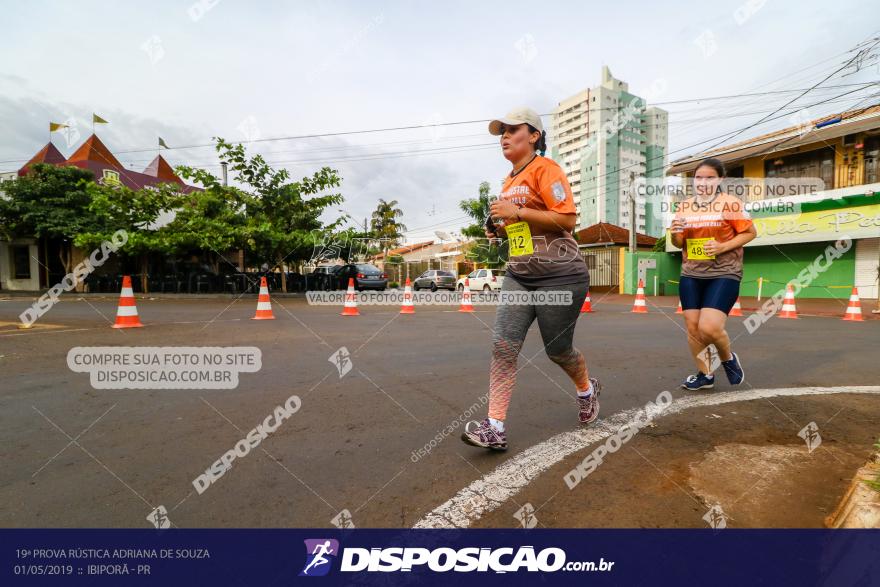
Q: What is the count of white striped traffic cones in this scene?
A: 11